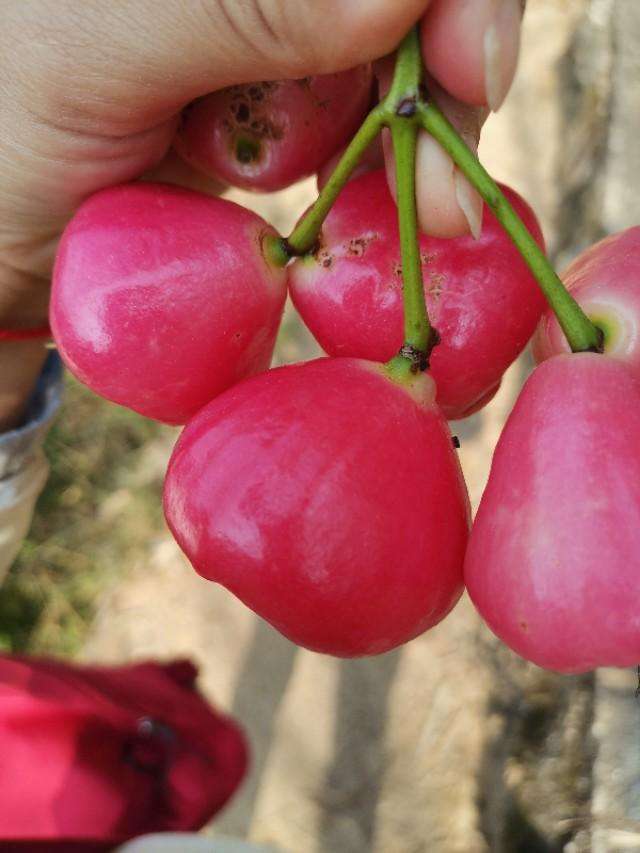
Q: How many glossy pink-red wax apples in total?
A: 6